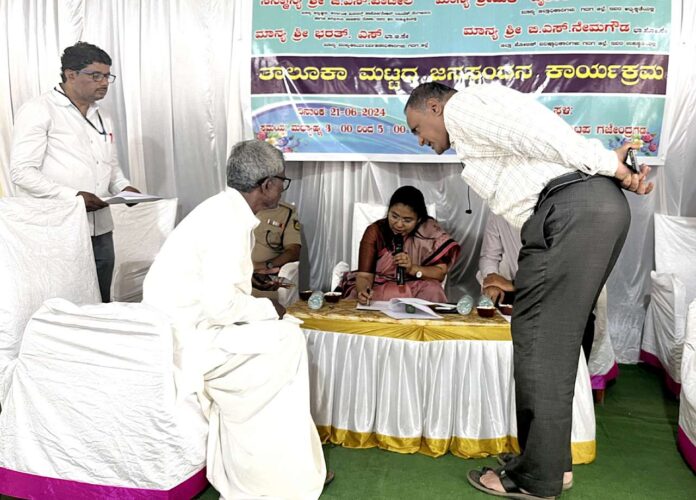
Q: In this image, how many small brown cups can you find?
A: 4